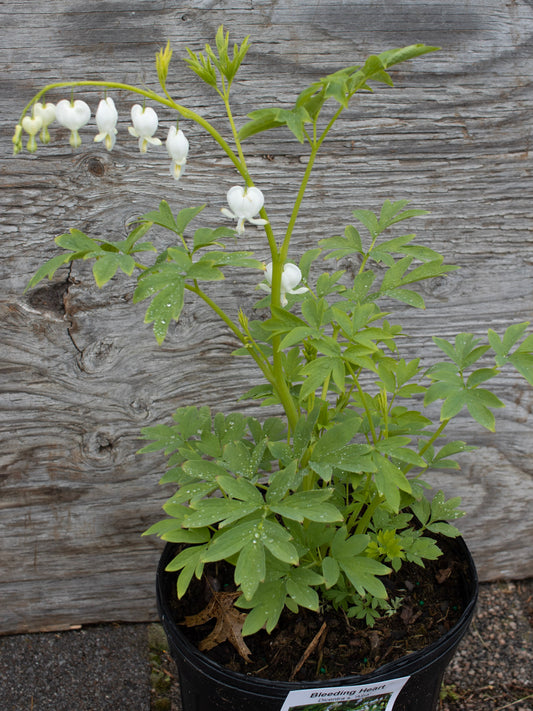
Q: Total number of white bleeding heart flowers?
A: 8